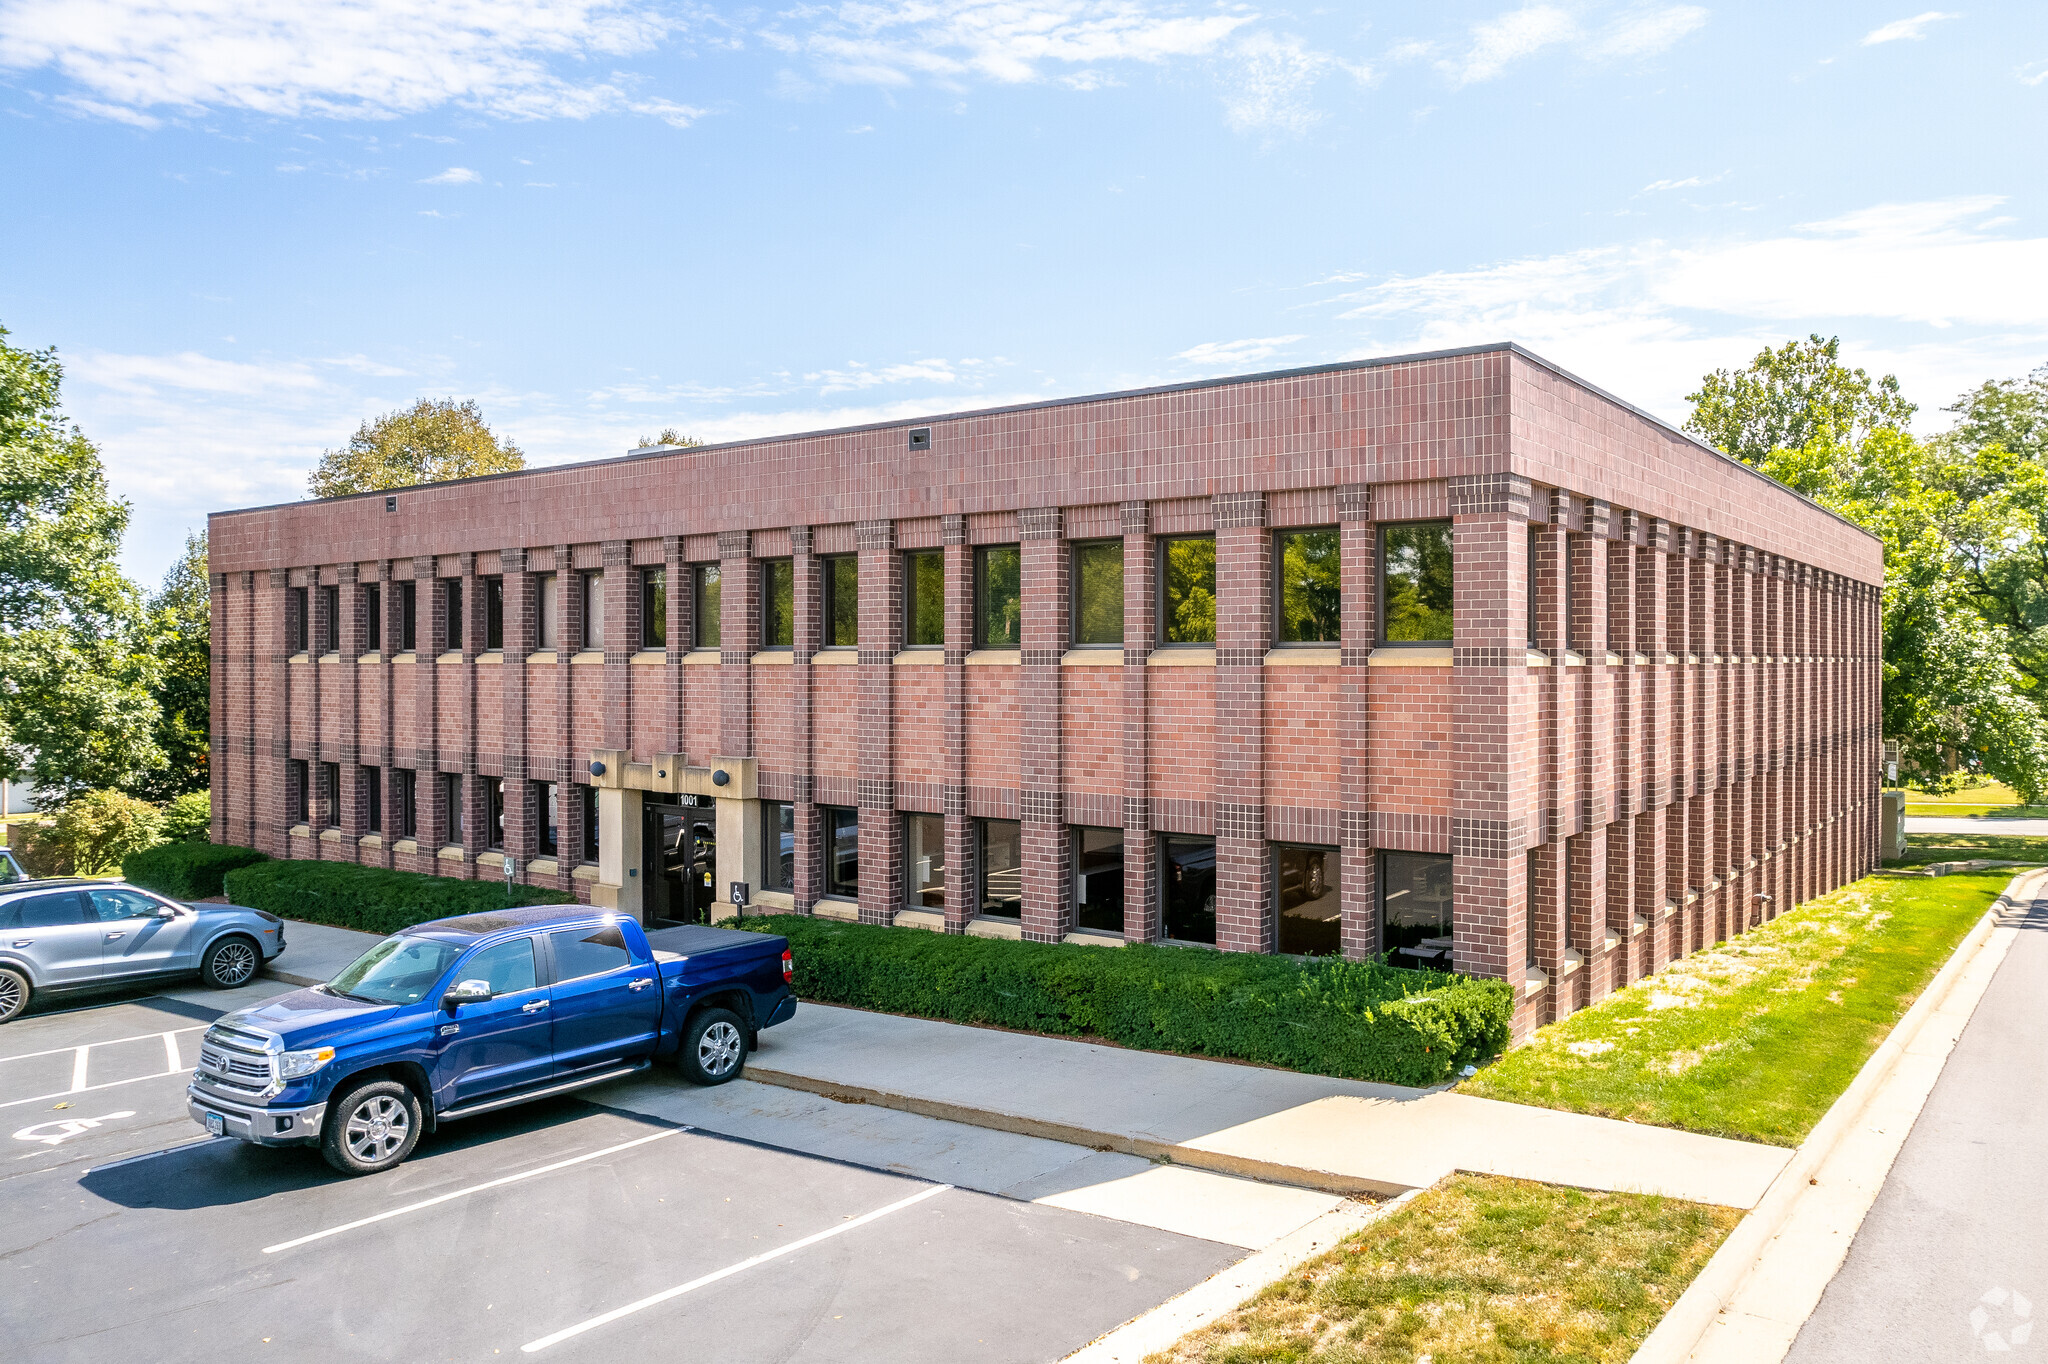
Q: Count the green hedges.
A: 3